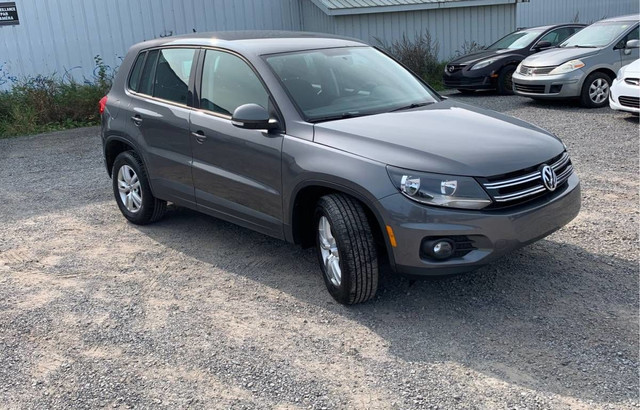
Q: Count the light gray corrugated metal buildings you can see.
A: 1